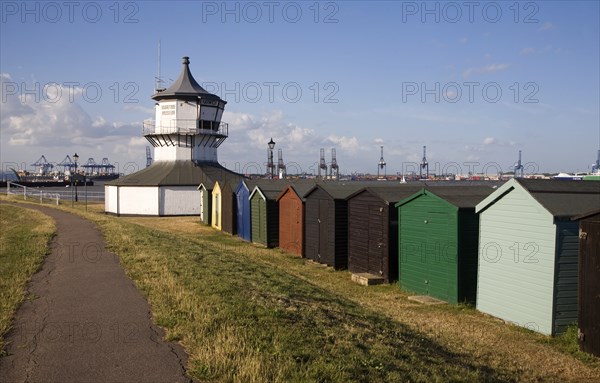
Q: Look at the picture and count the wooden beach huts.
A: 11